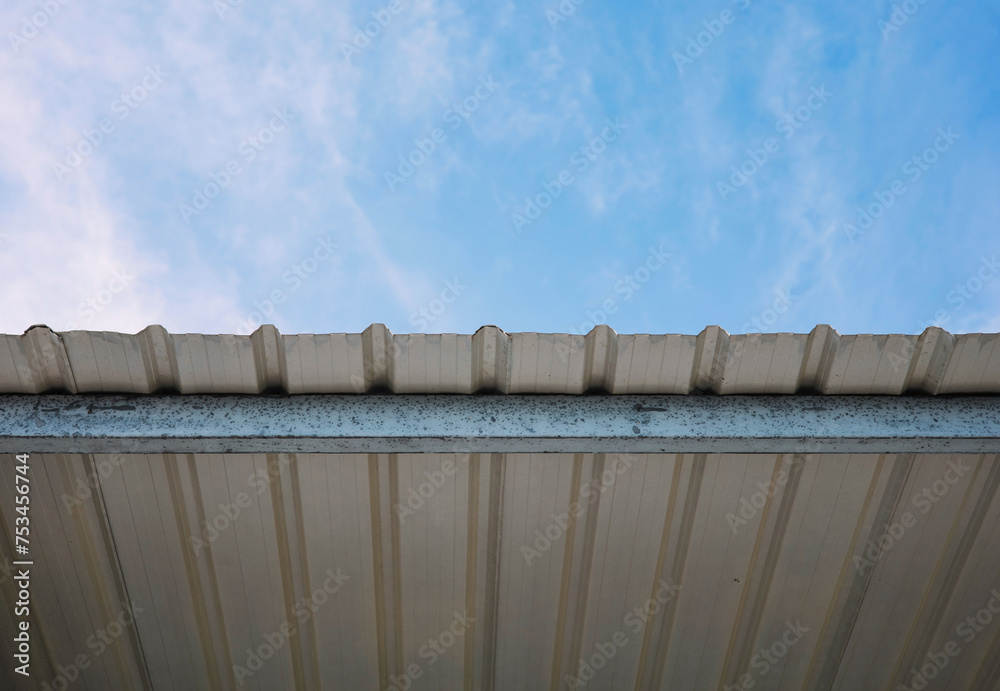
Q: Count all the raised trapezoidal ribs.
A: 9